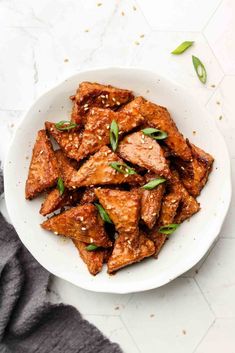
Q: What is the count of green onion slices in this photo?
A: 11